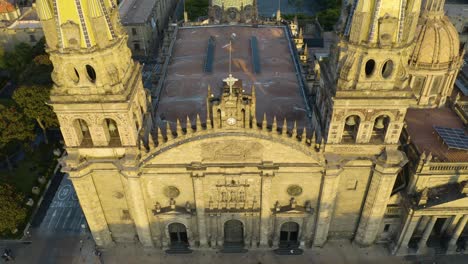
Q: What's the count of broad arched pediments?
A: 1